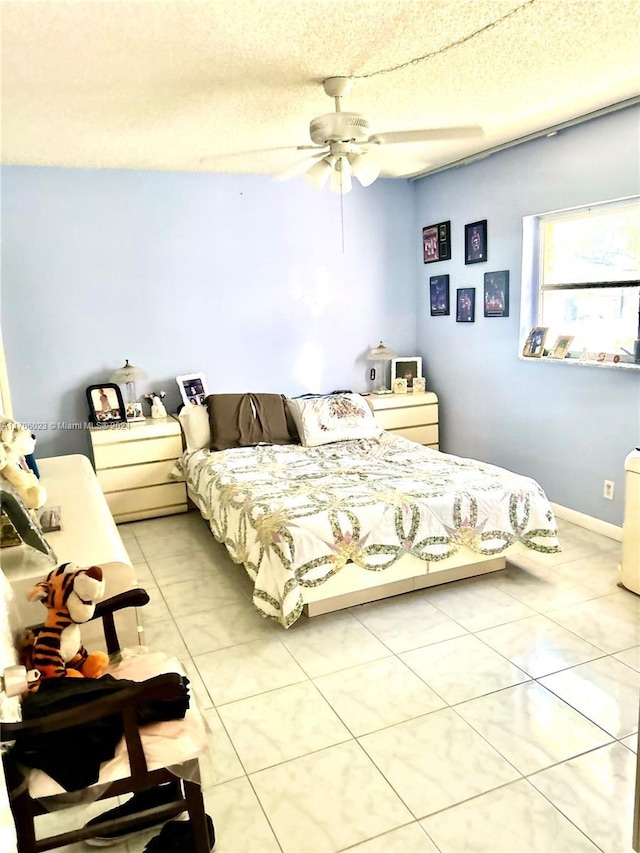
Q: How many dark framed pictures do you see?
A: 6